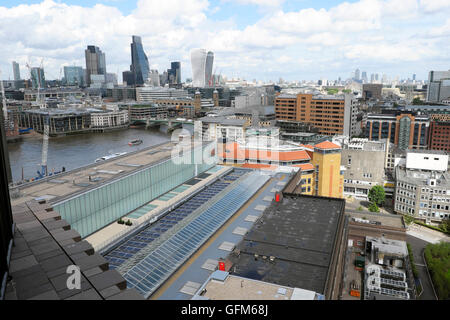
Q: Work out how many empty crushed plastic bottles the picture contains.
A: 0